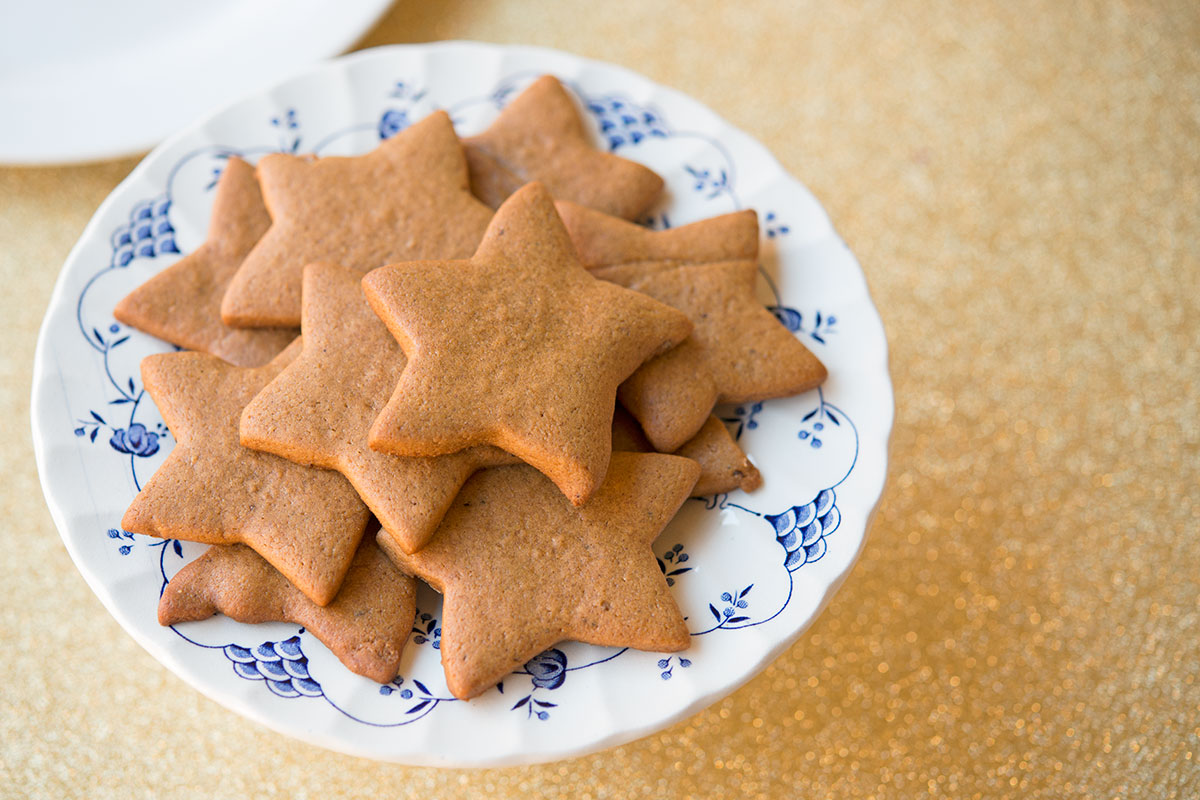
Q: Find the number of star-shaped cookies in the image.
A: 10